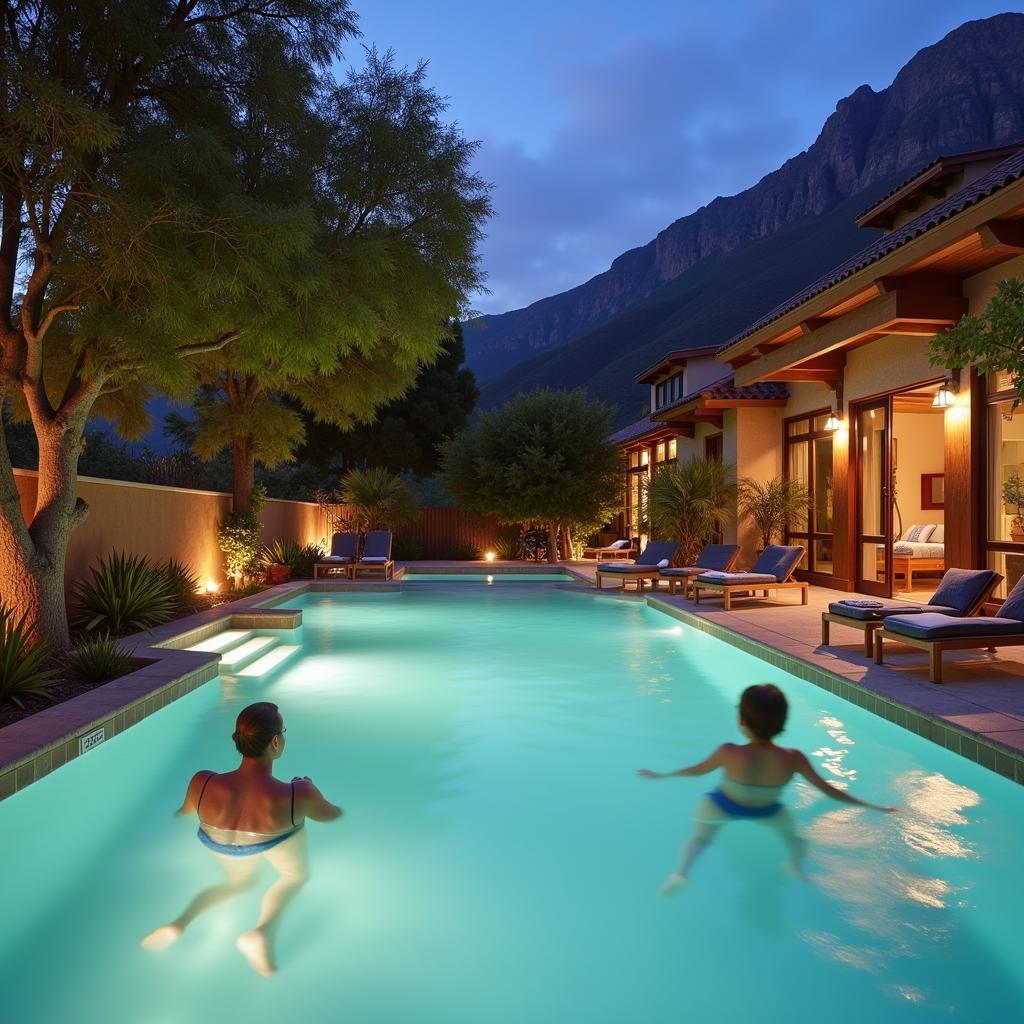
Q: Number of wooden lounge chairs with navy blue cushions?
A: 7